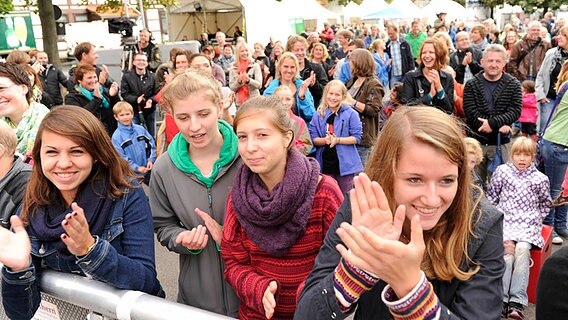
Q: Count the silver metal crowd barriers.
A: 1